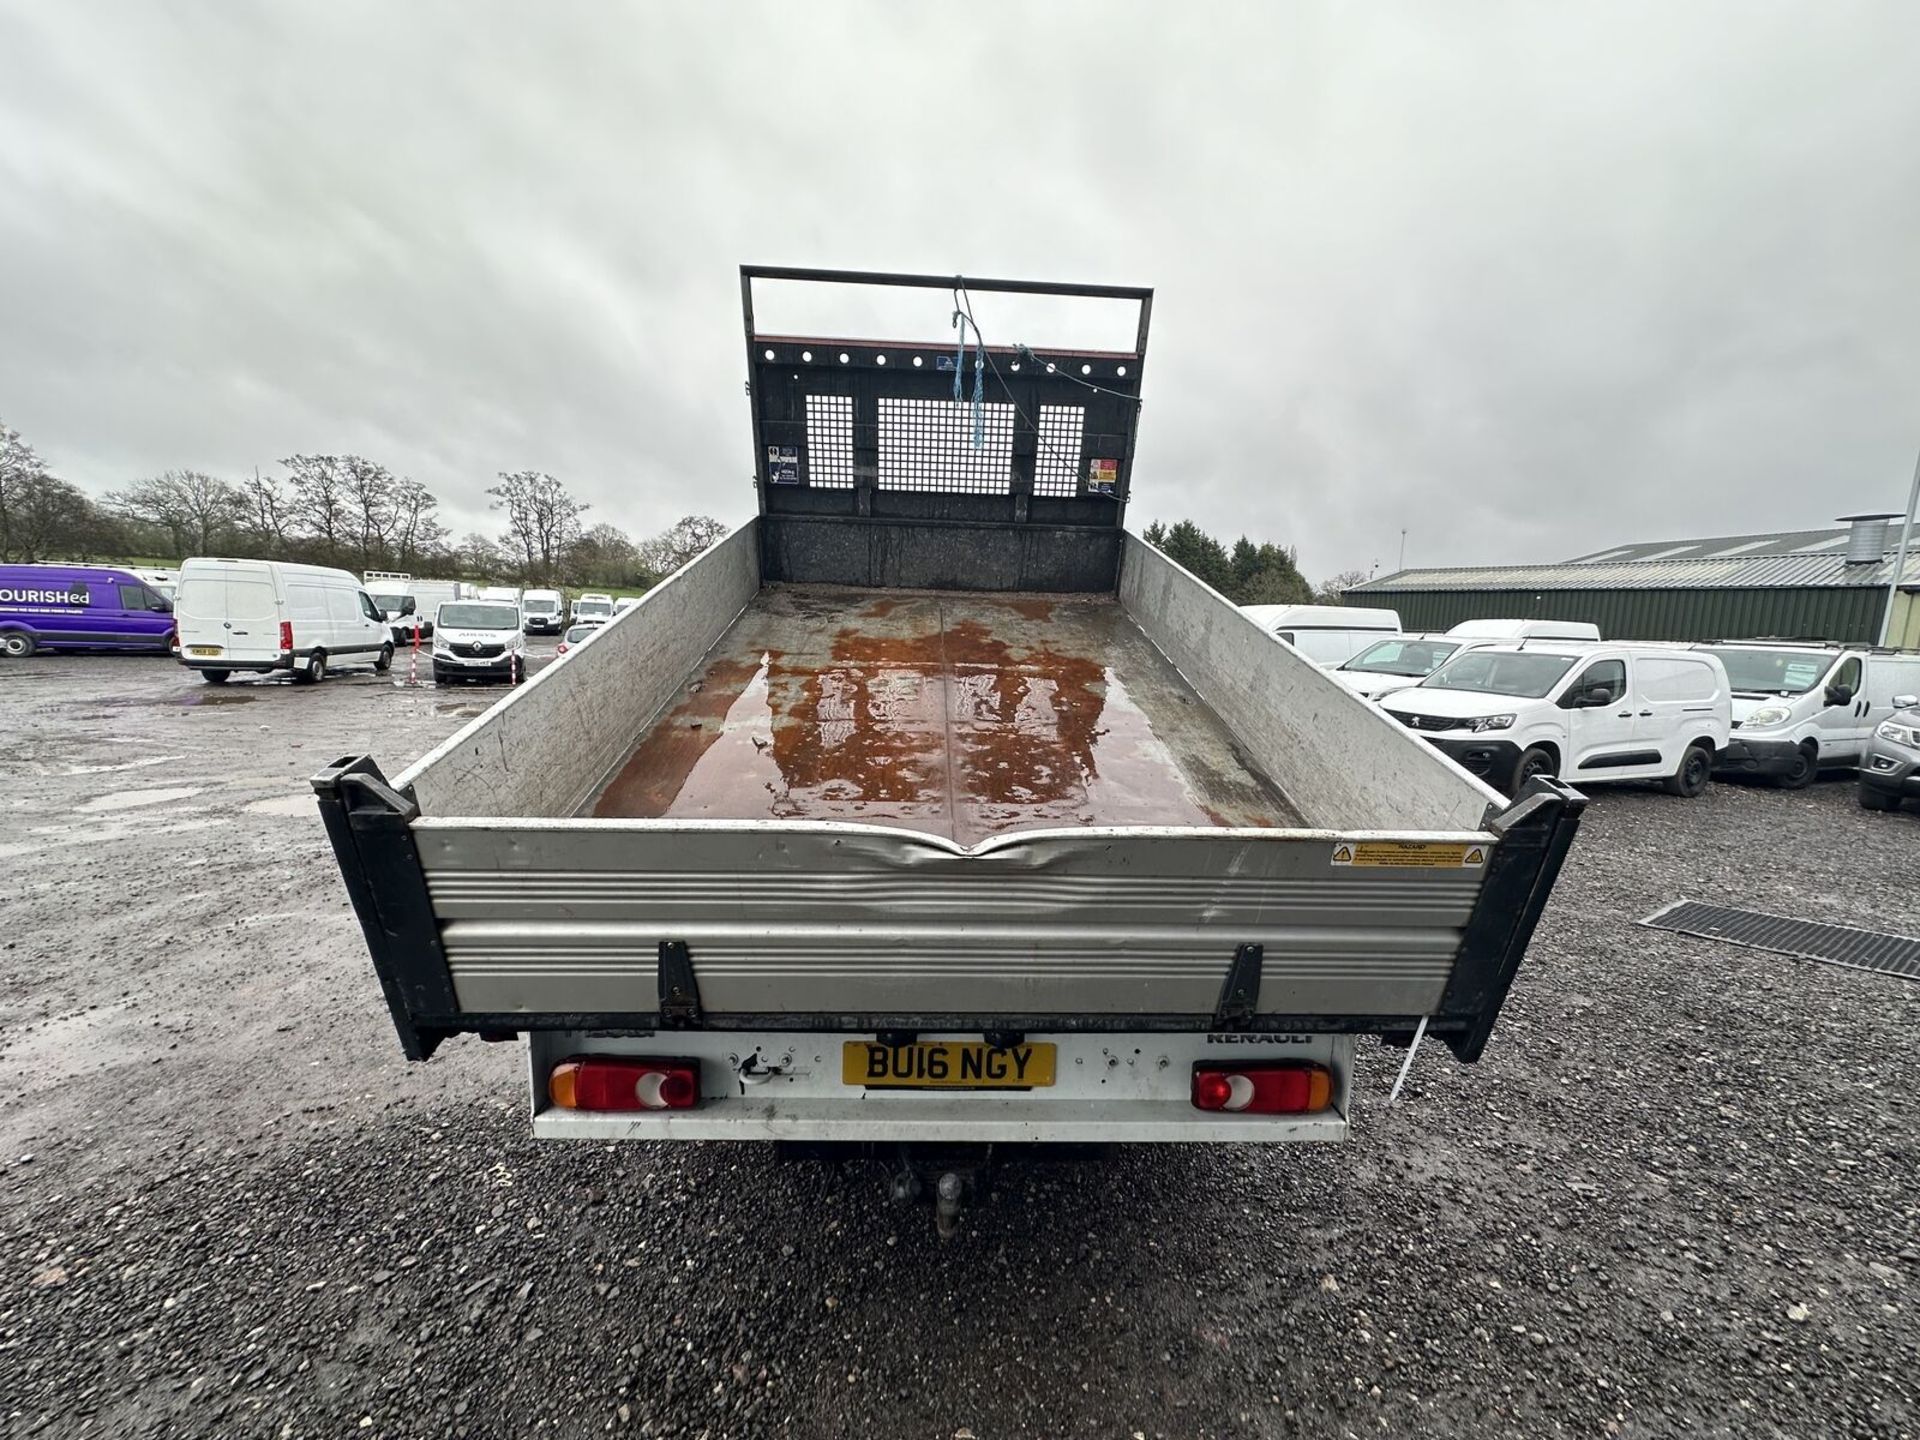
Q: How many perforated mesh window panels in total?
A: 3